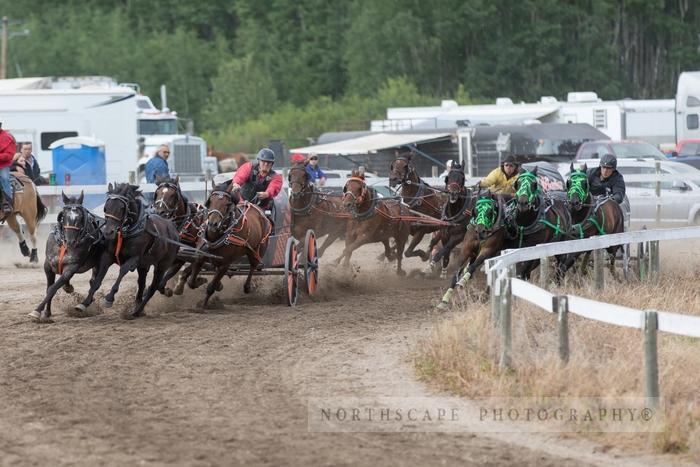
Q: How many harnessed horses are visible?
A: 11